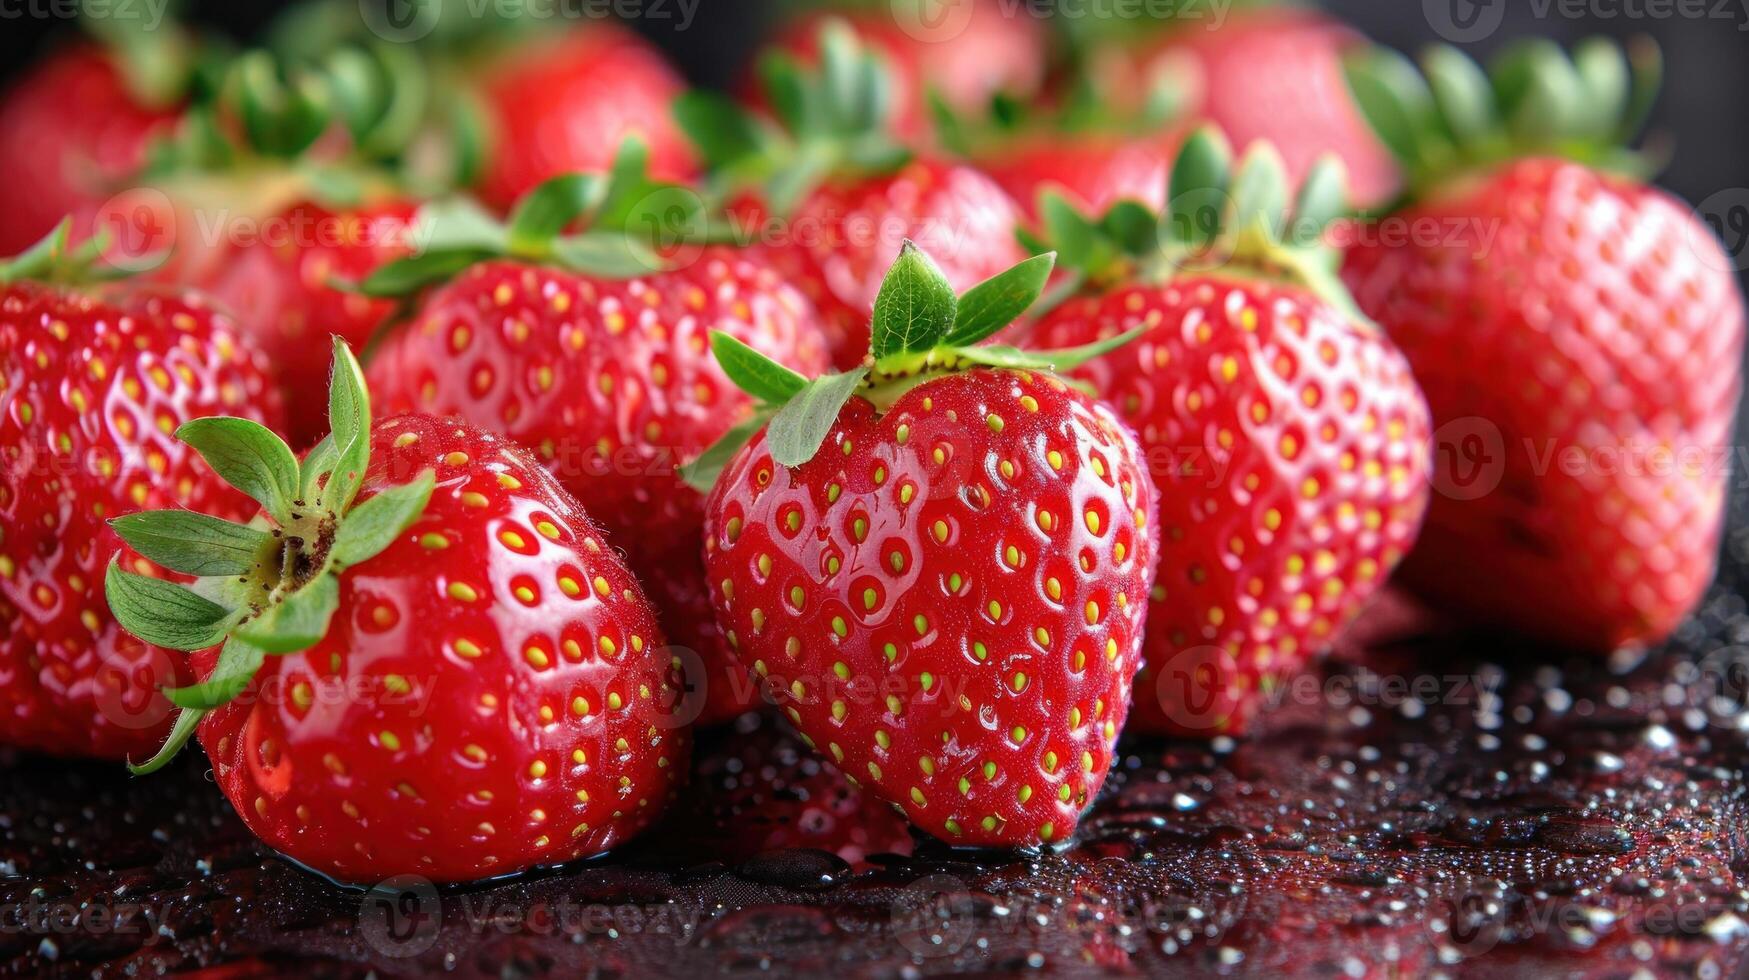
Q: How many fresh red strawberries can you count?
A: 13